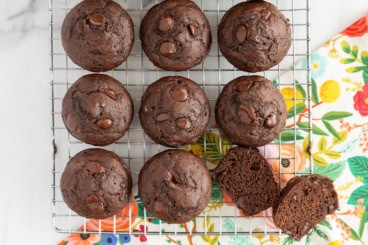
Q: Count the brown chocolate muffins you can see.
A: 9